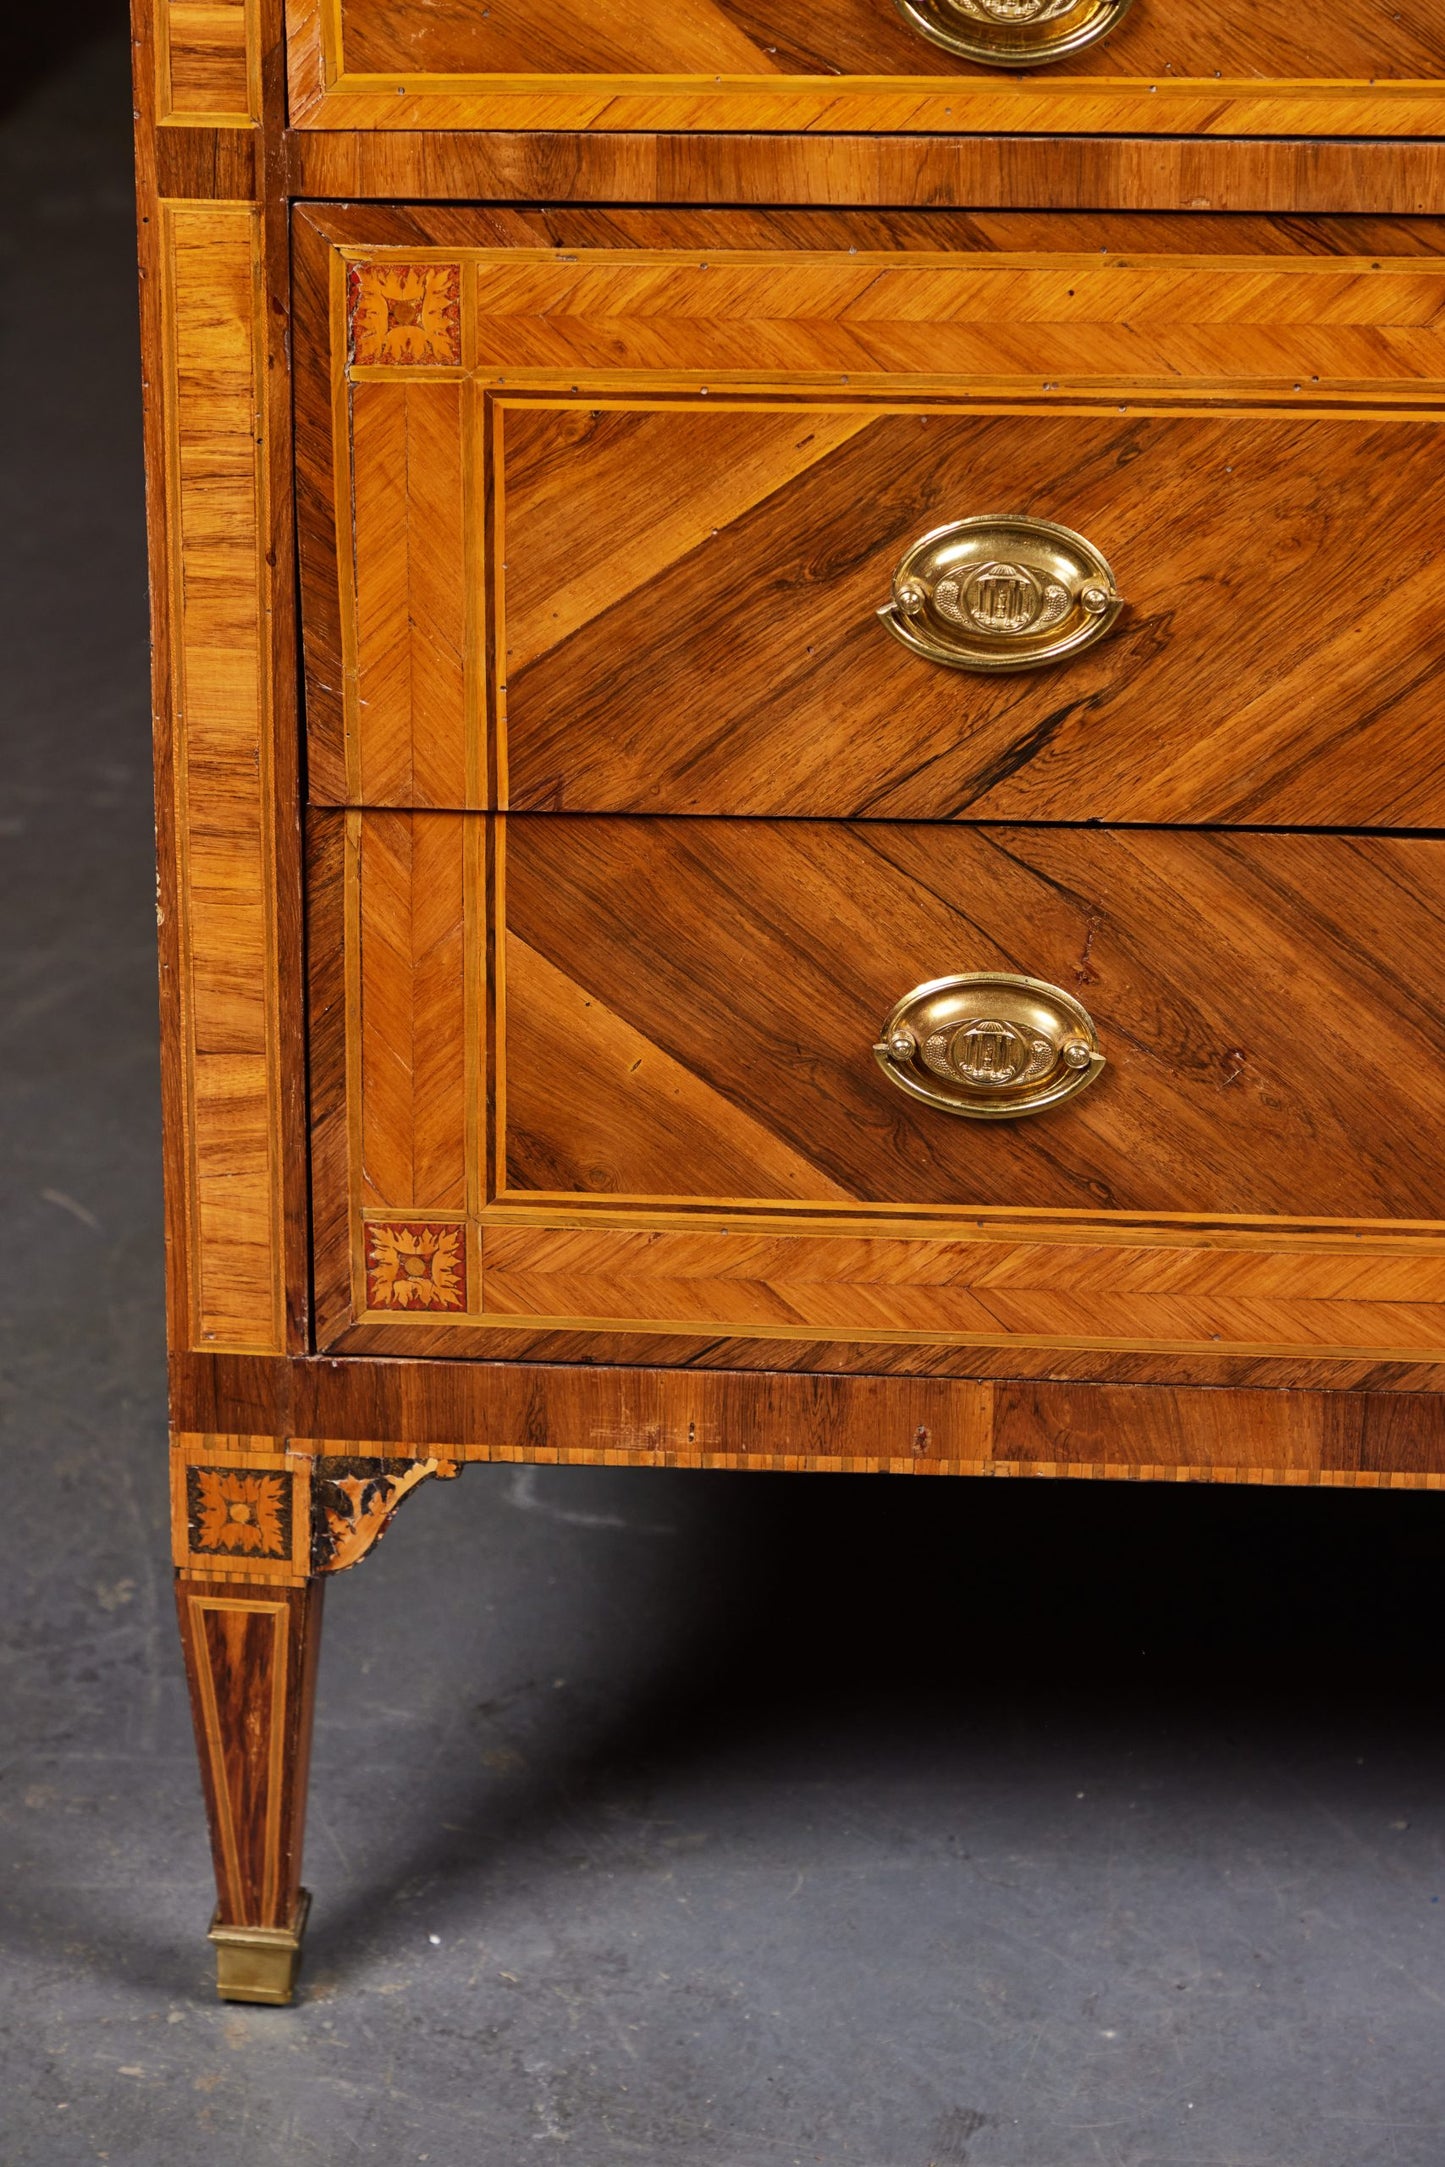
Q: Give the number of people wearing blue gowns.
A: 0